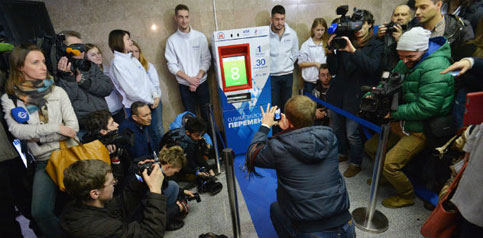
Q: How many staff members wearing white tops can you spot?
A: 6